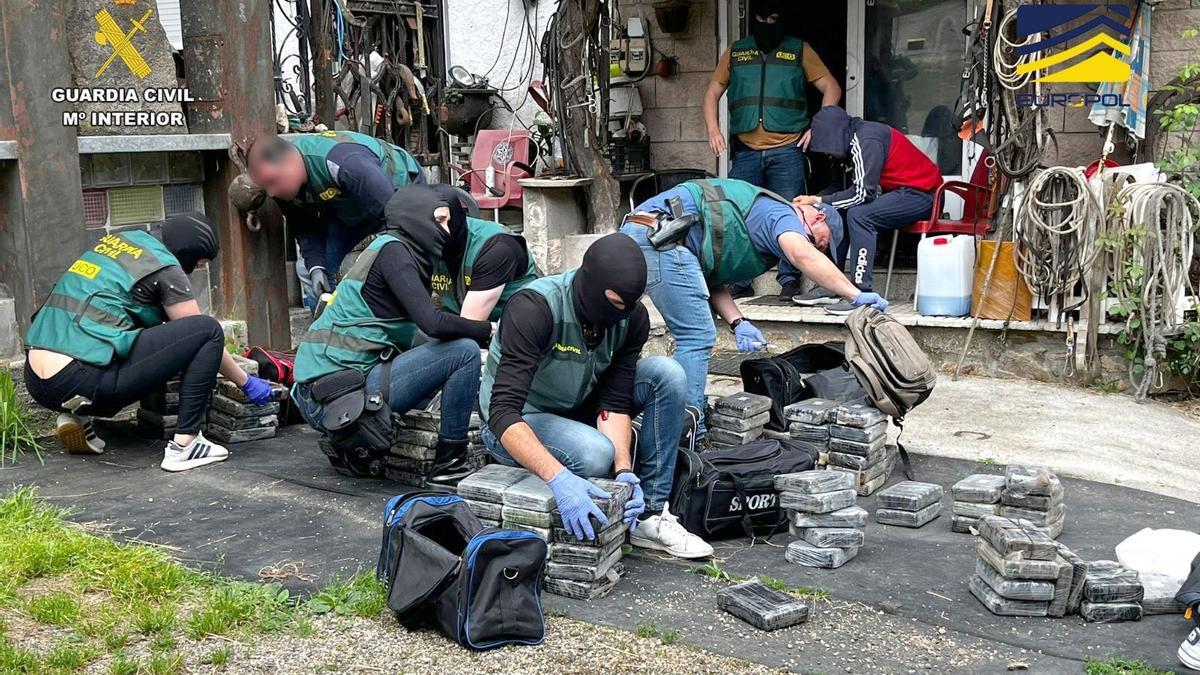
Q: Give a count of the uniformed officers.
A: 7